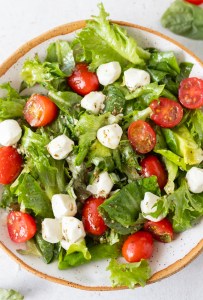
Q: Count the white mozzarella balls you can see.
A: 12